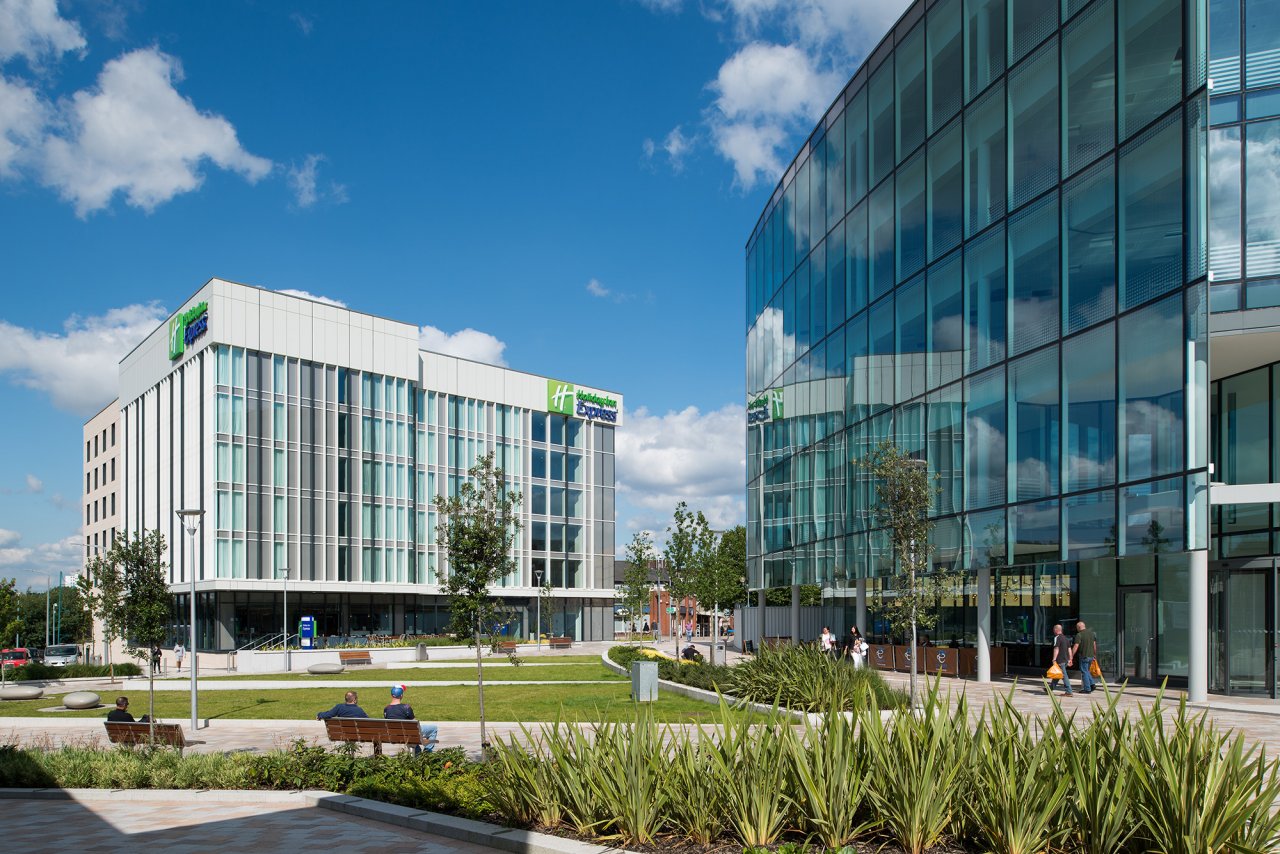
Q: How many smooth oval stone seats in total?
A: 3